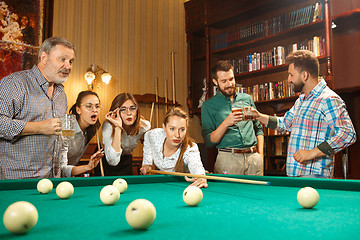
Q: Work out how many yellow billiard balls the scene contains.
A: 8